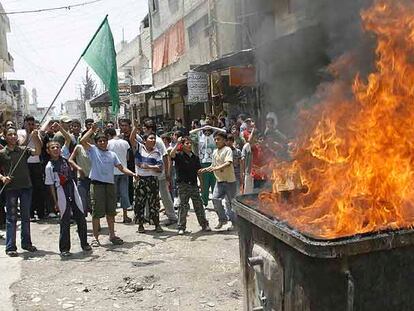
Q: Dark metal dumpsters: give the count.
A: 1